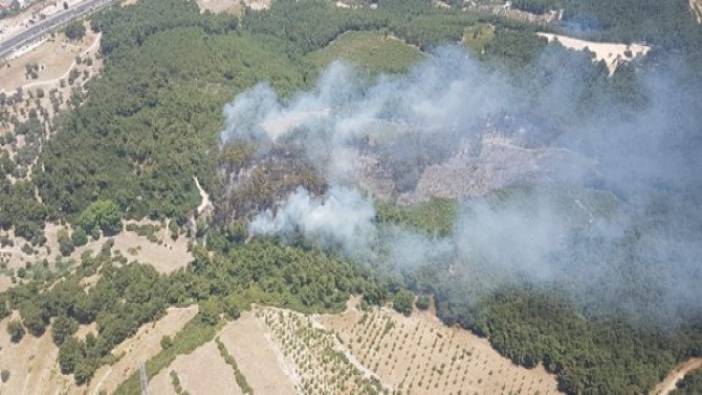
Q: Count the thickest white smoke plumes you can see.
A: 2